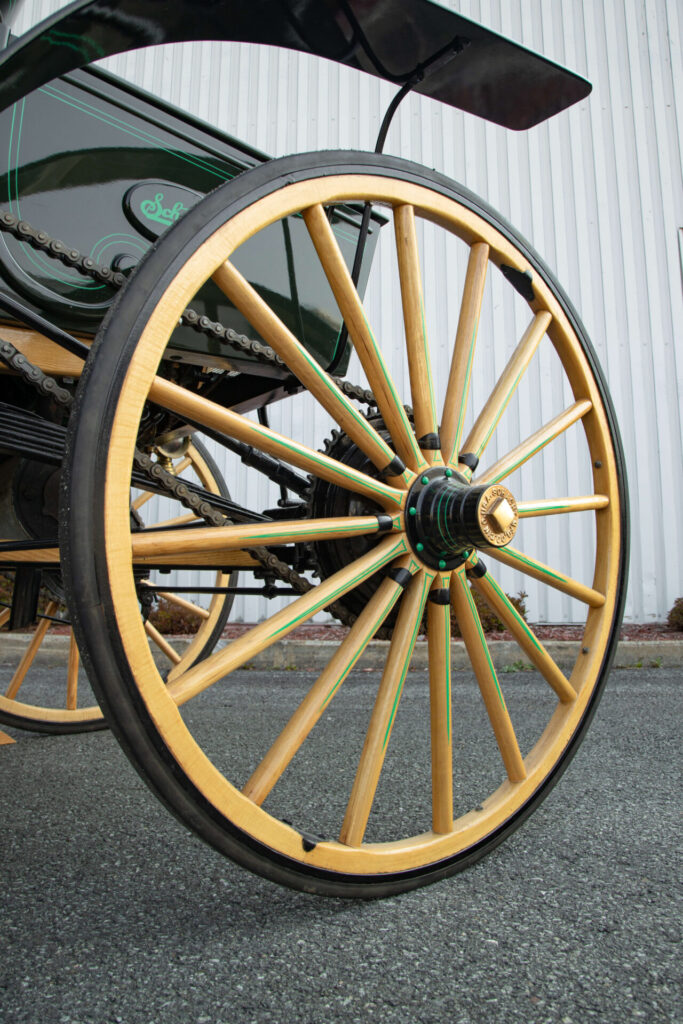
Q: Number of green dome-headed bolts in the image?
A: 6